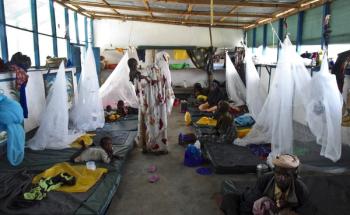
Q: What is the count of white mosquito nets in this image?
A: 7